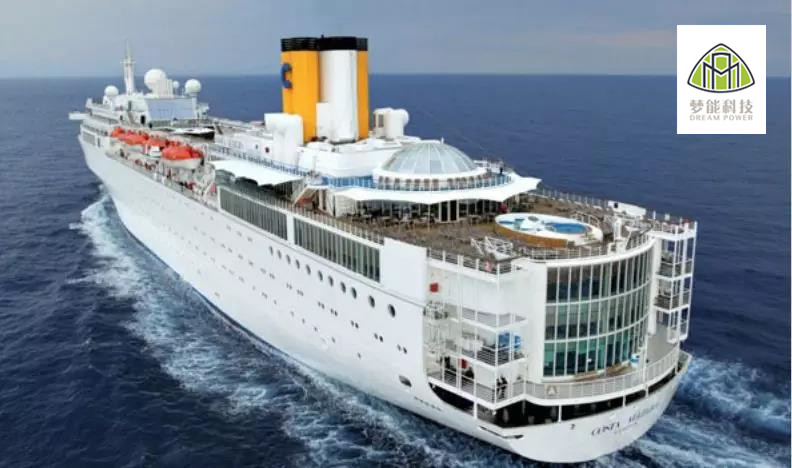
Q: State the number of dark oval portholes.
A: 11